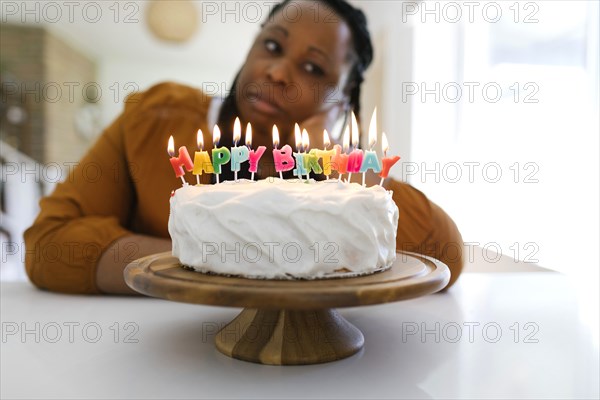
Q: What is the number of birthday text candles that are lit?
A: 13